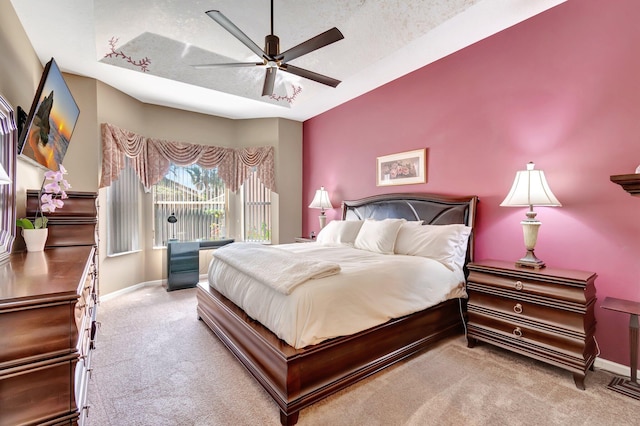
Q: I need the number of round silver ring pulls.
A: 3